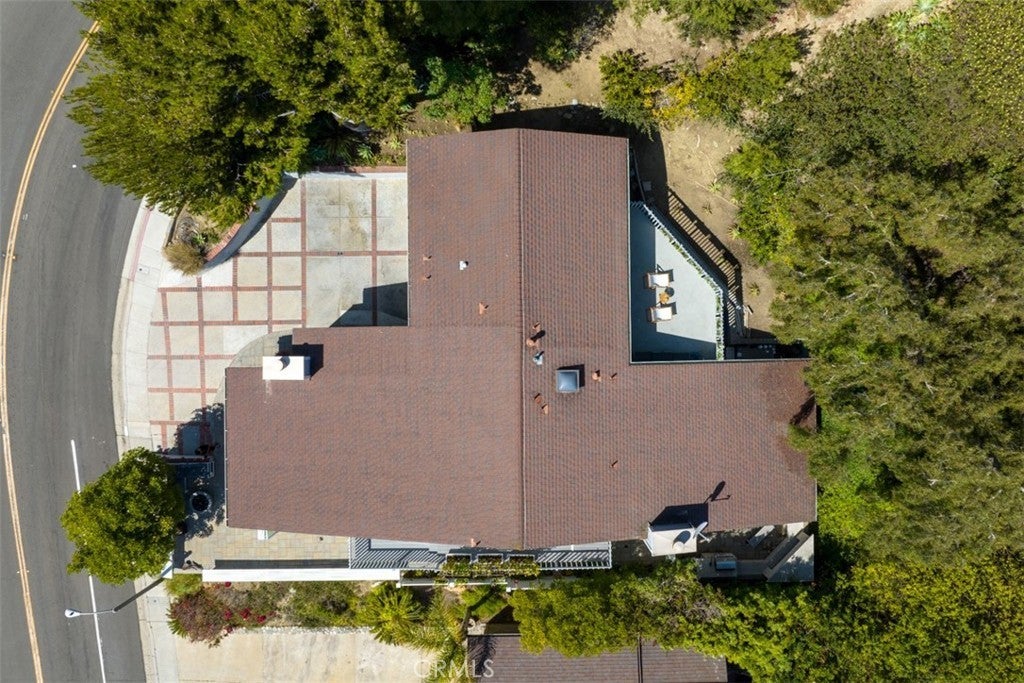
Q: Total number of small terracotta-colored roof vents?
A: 11